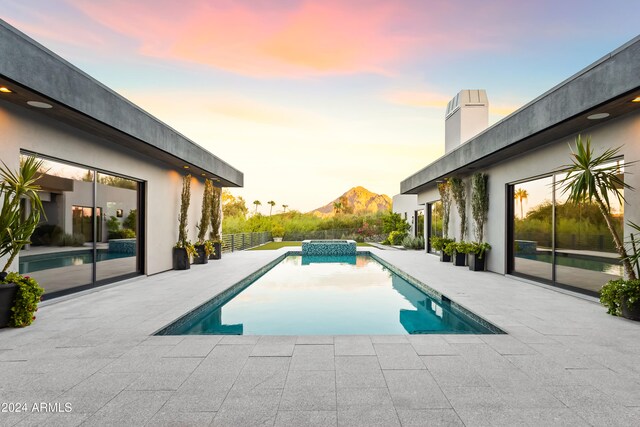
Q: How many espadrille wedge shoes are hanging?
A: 0